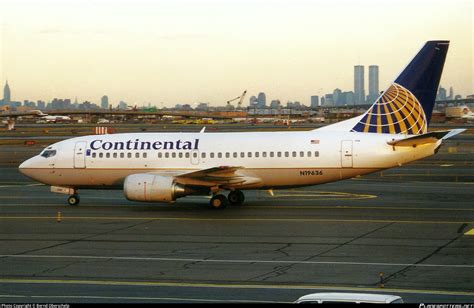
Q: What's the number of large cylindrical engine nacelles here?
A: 1